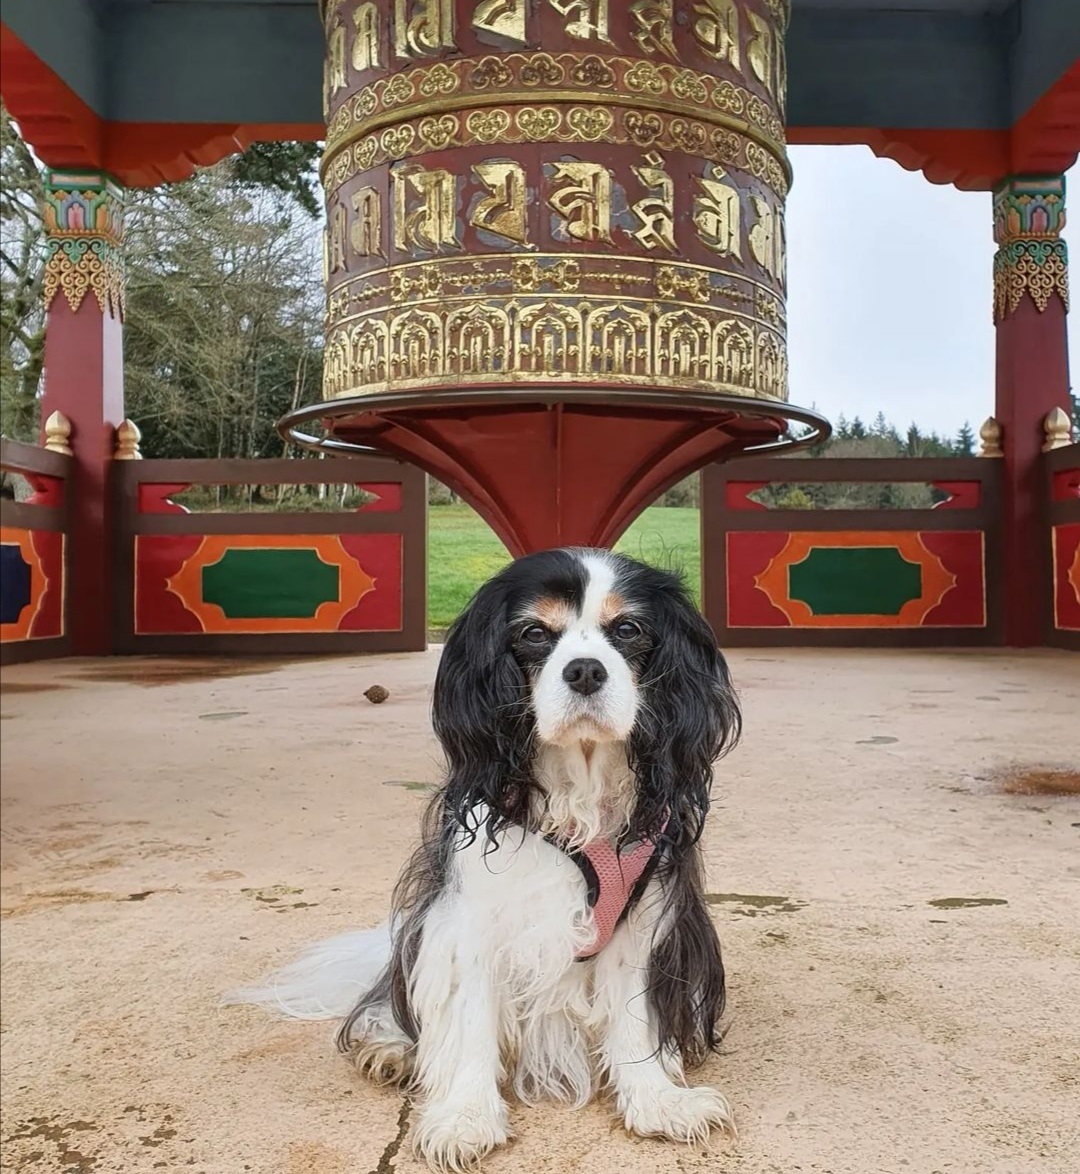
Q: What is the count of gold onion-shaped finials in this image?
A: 4